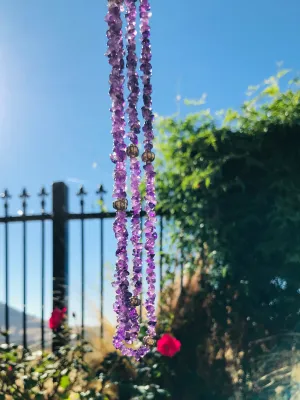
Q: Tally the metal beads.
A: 5